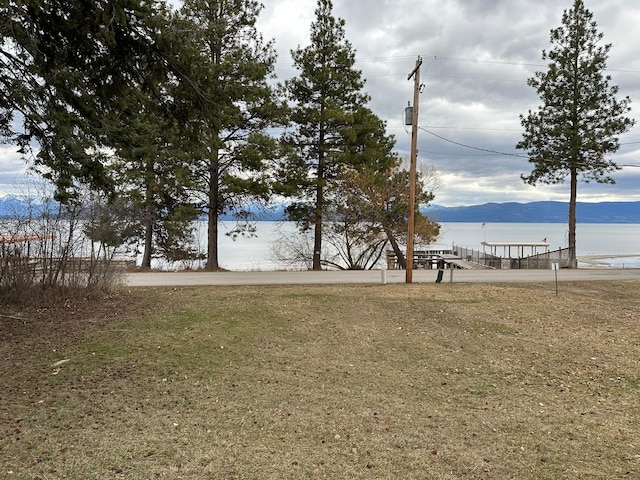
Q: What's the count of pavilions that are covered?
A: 1